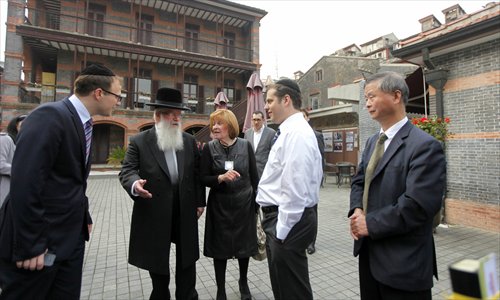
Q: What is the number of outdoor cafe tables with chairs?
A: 1